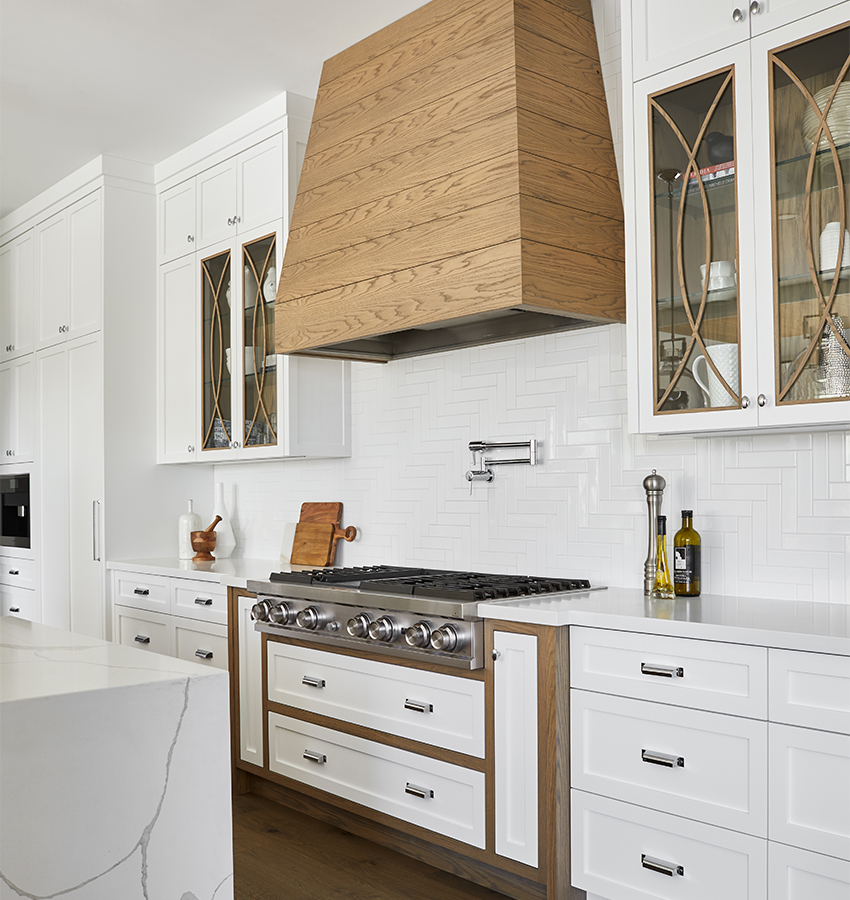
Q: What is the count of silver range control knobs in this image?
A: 7